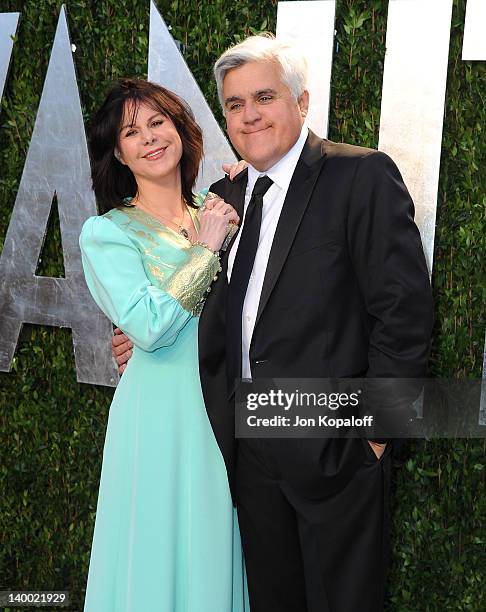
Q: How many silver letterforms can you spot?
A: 5